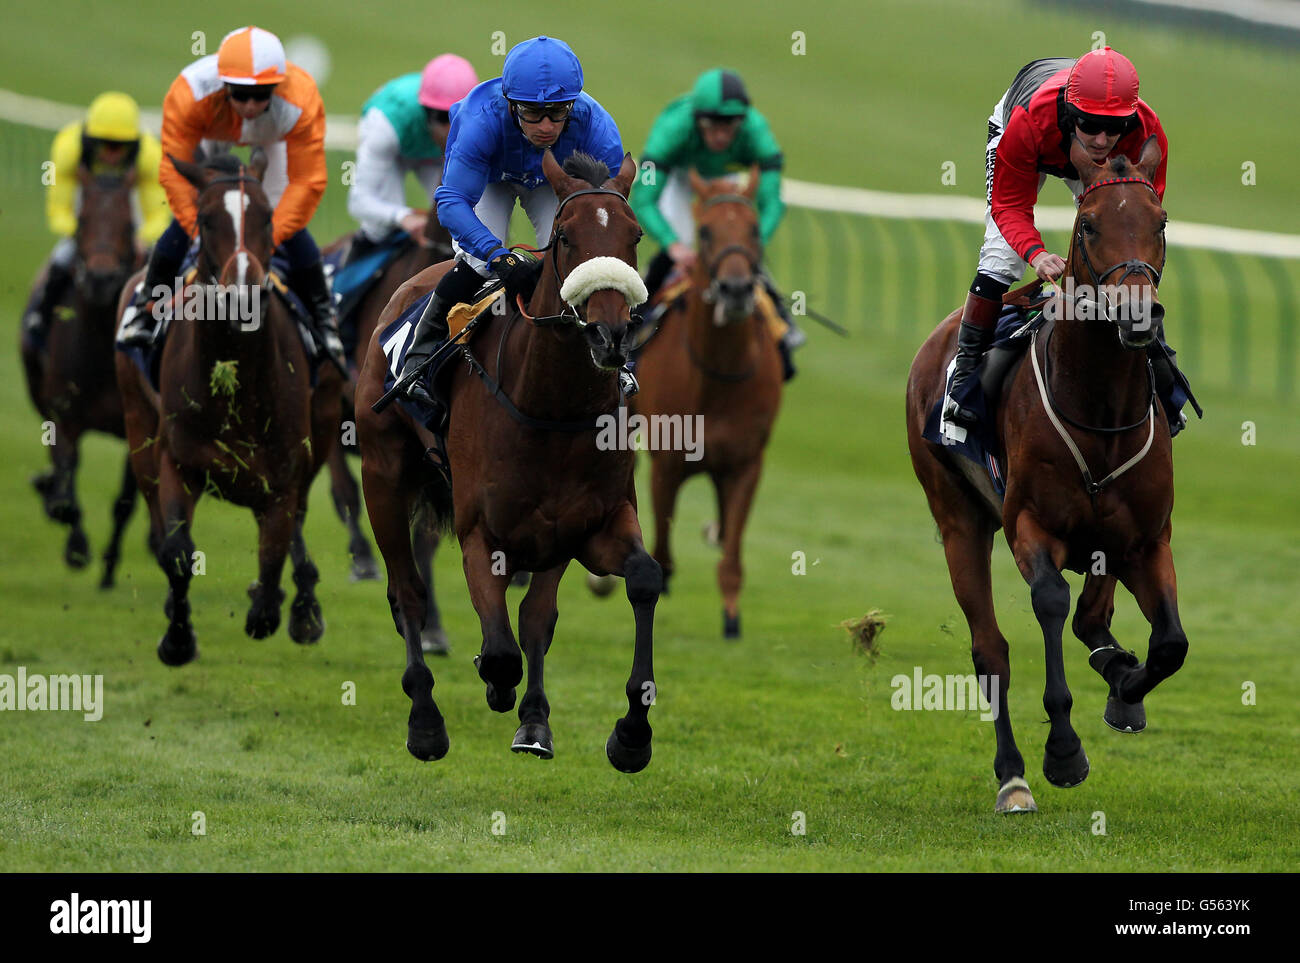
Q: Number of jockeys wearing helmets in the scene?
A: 6